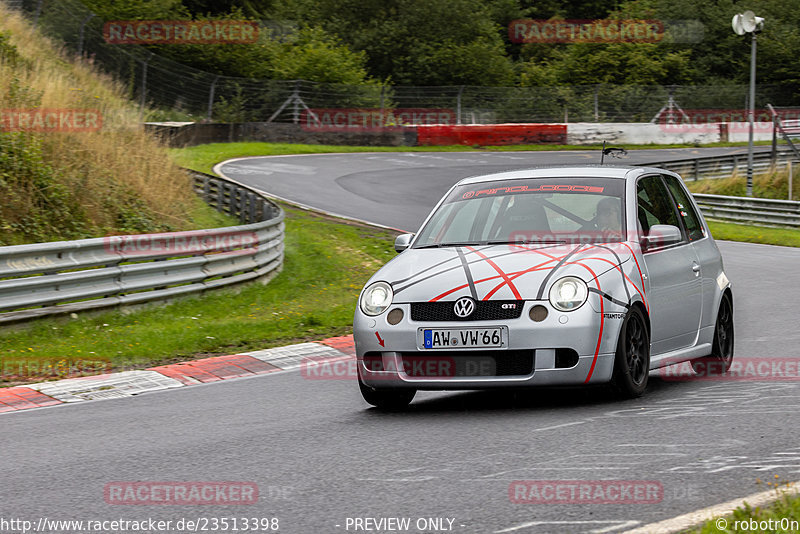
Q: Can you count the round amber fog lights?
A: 2